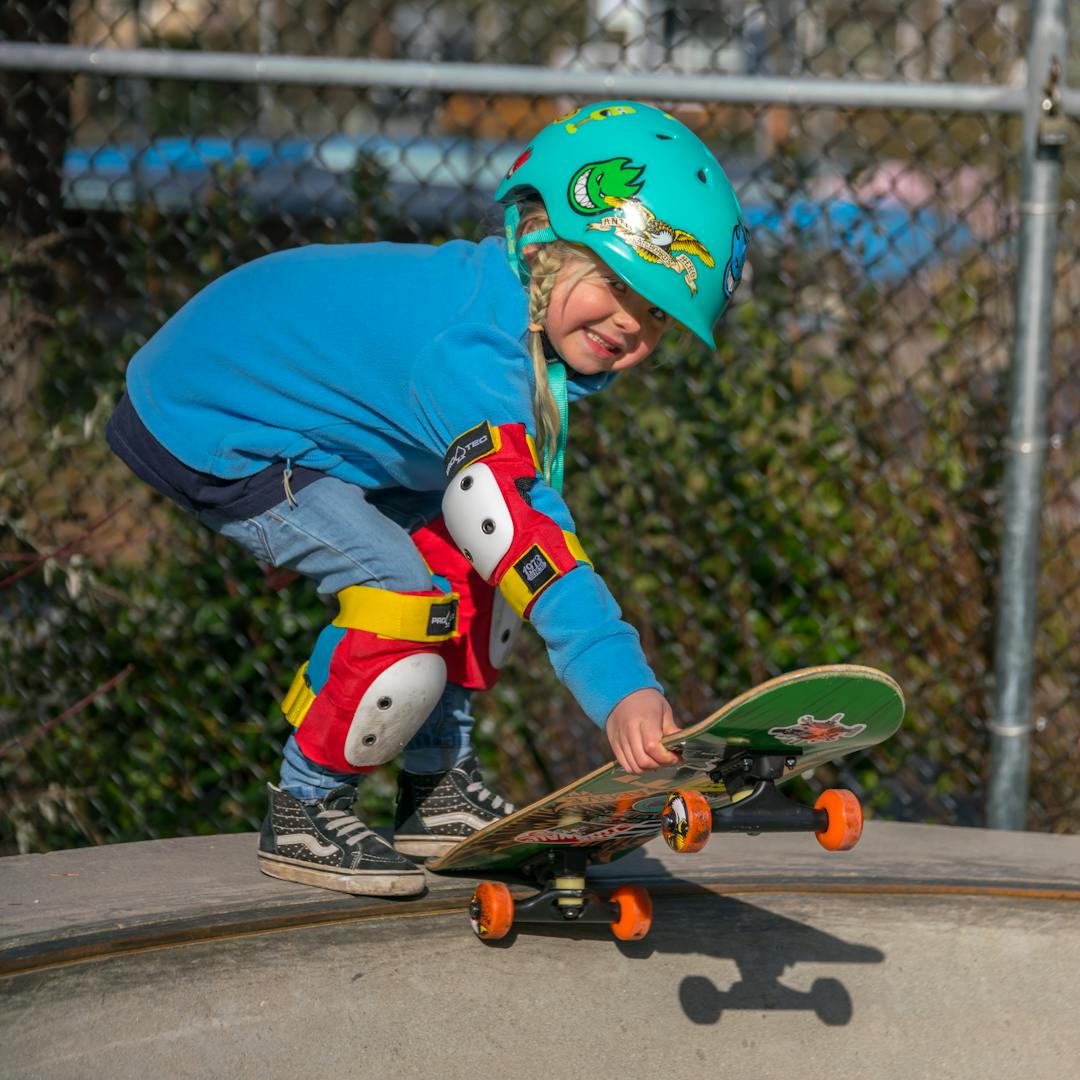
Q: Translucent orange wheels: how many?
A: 4